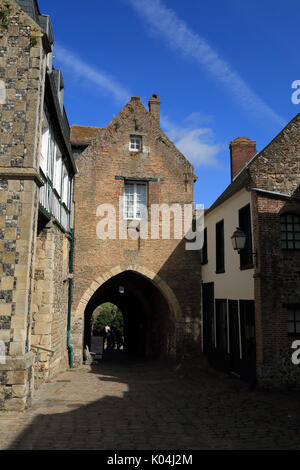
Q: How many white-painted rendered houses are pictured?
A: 1